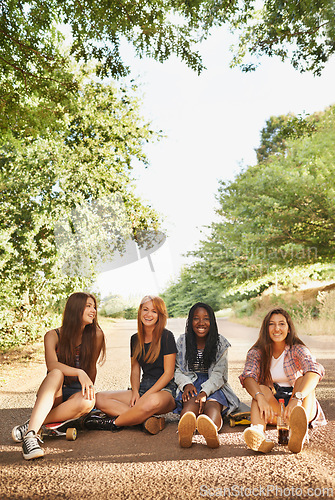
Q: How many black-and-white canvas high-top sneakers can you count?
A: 2